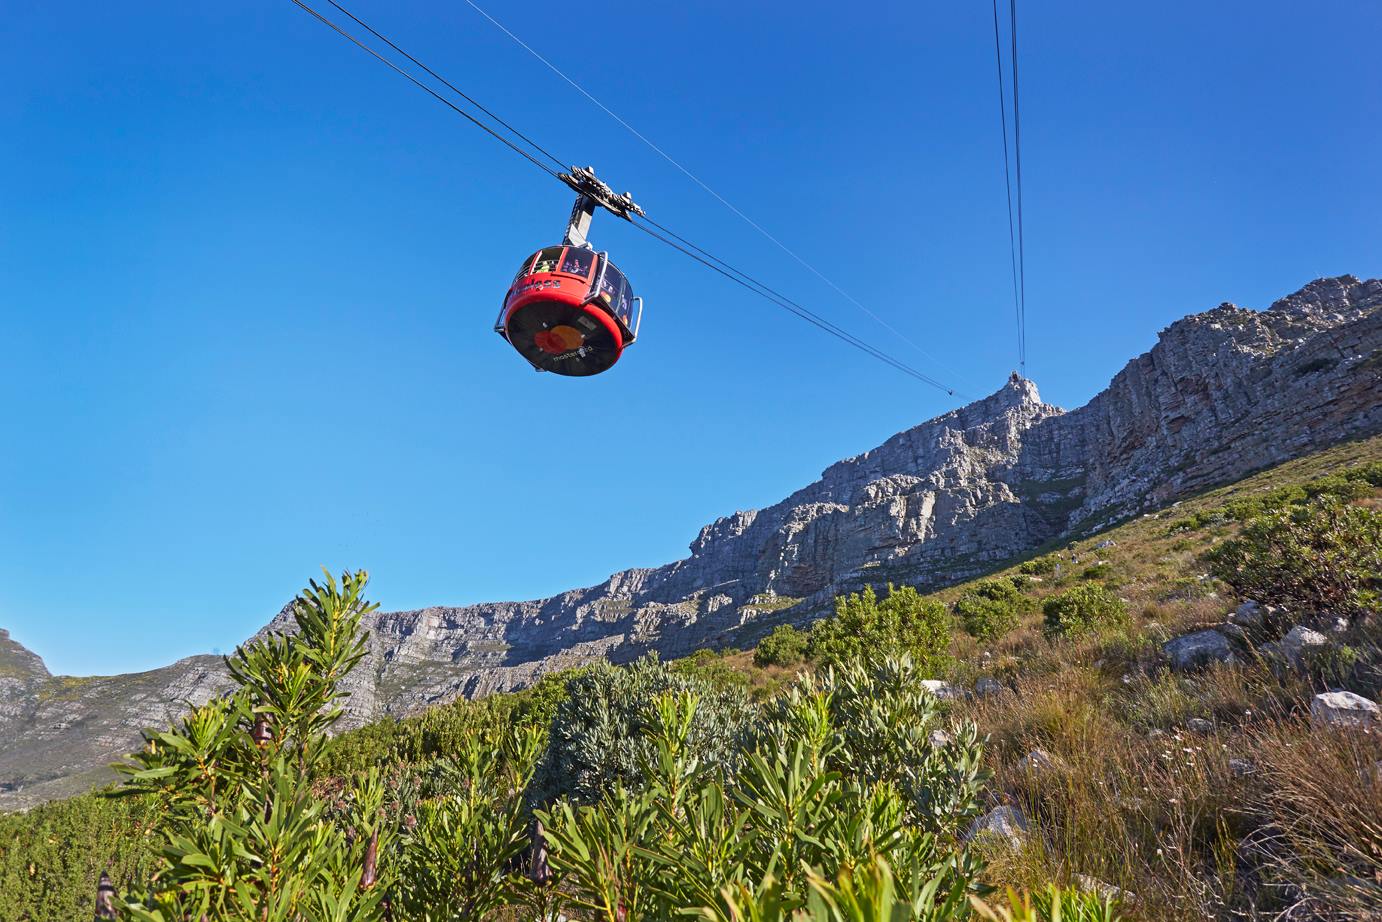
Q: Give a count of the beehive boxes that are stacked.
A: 0